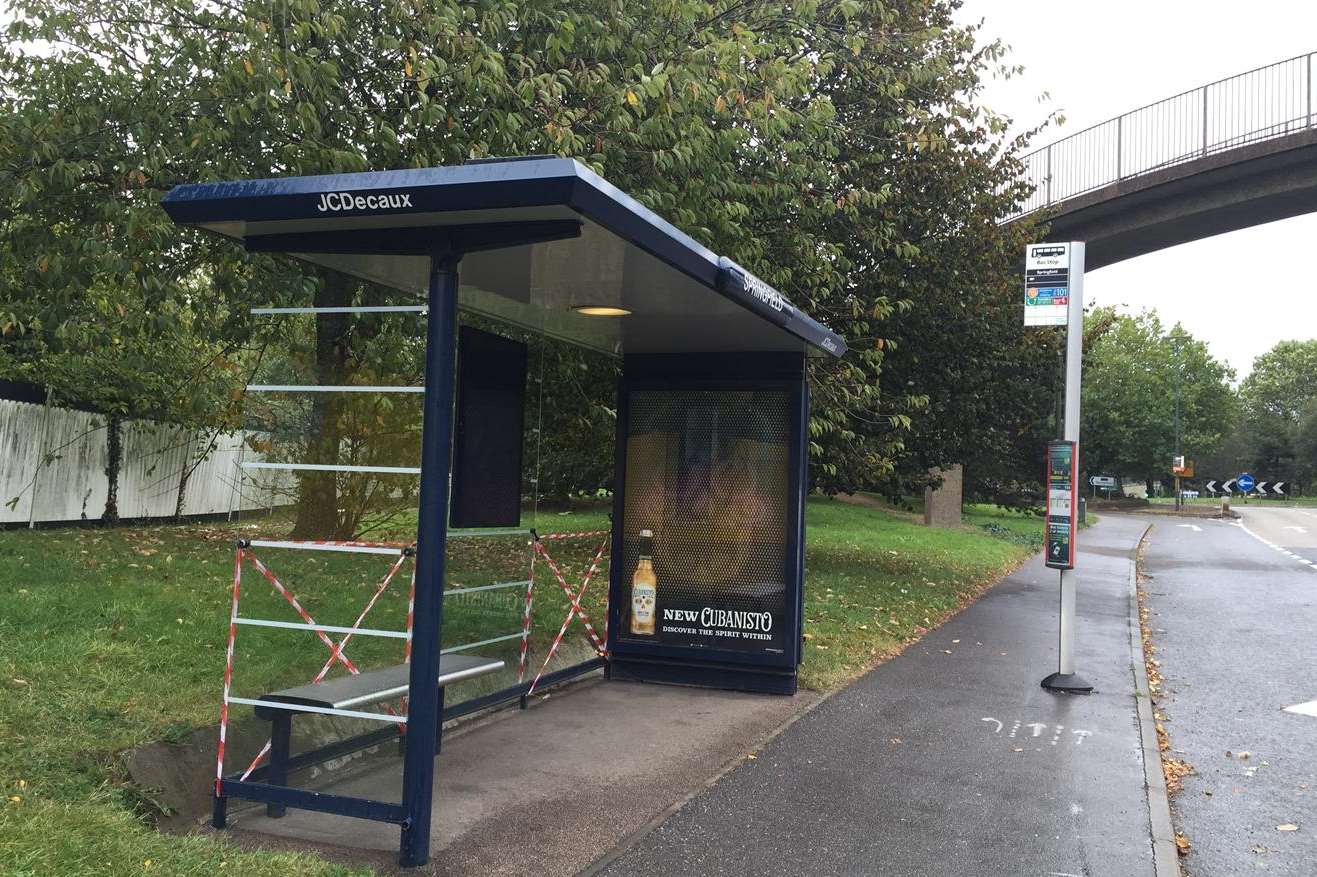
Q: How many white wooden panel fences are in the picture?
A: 1